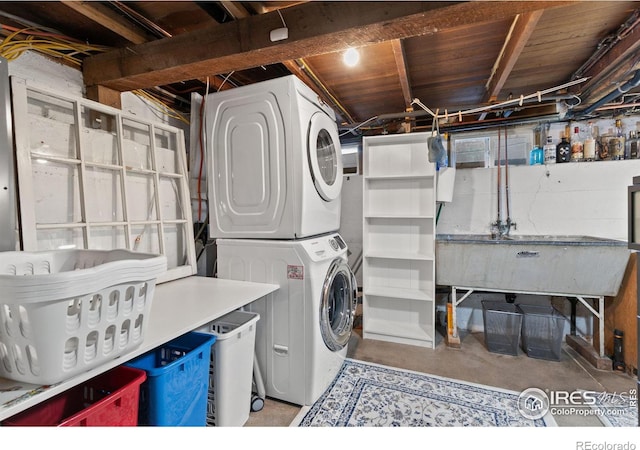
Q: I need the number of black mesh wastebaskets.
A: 2